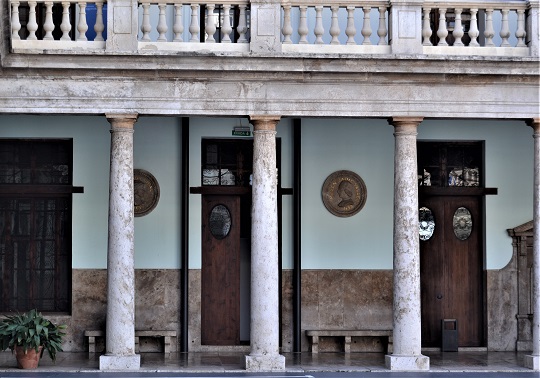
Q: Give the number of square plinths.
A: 4